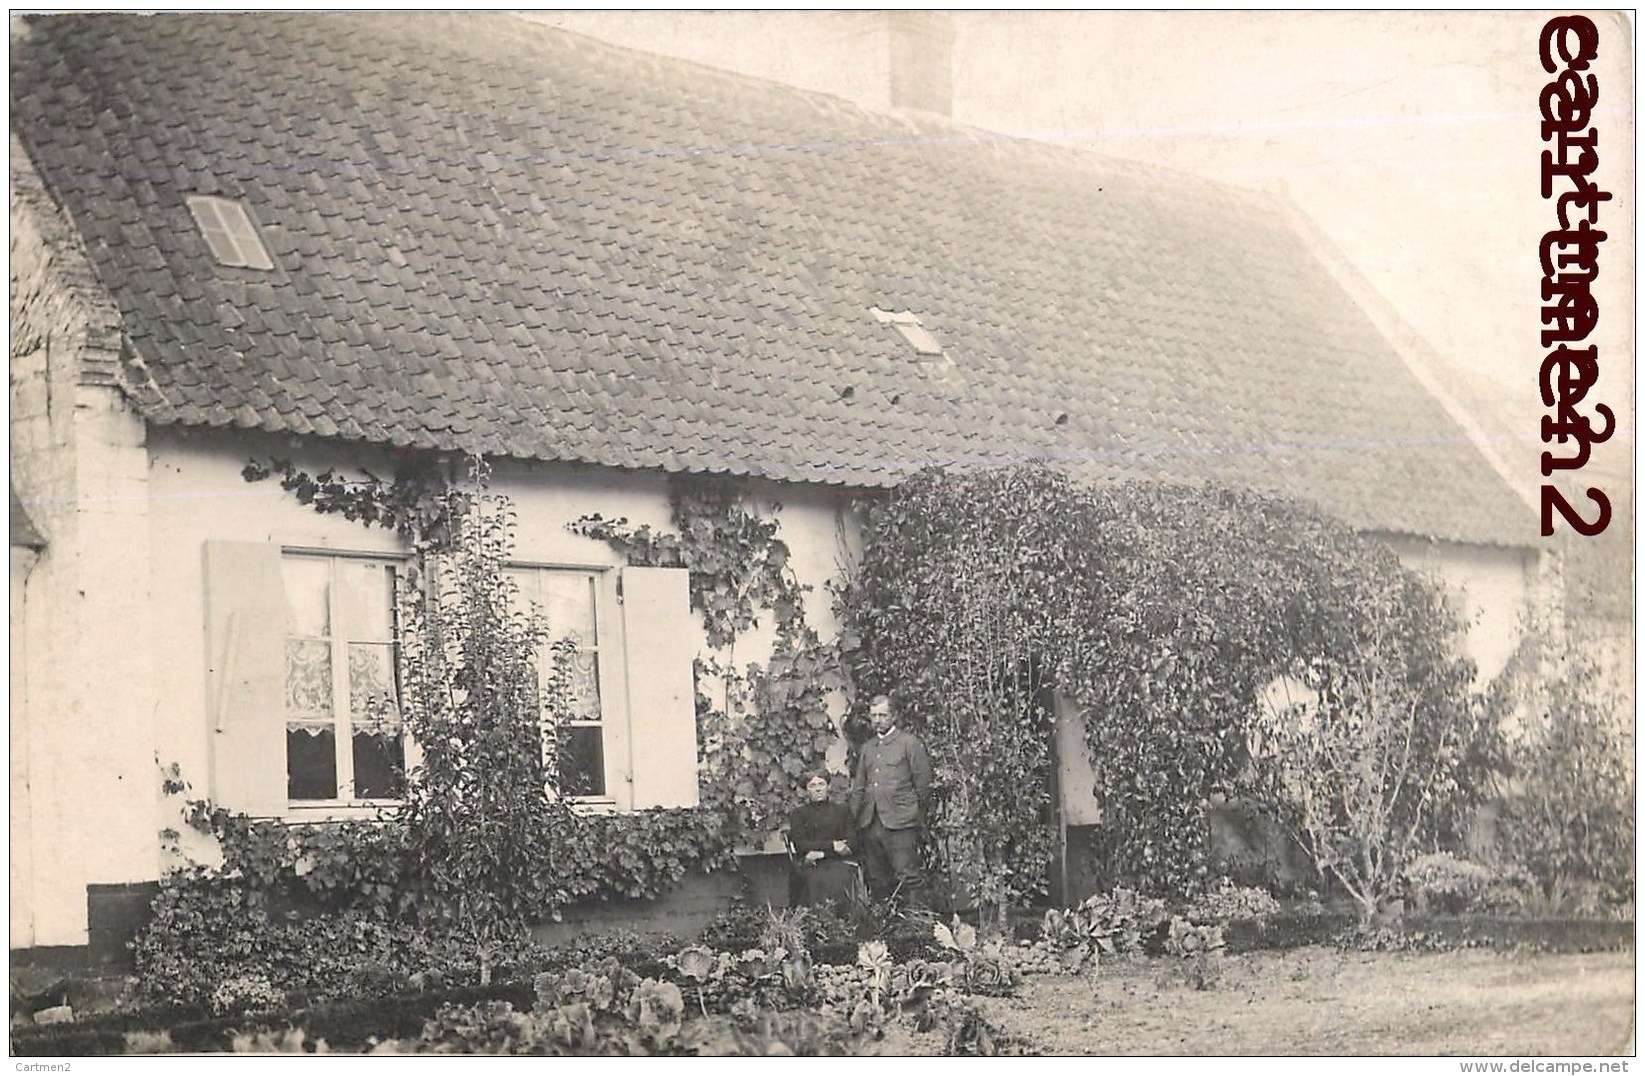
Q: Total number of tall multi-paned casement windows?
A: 2